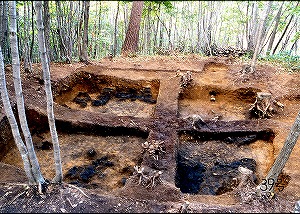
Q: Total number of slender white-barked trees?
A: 3